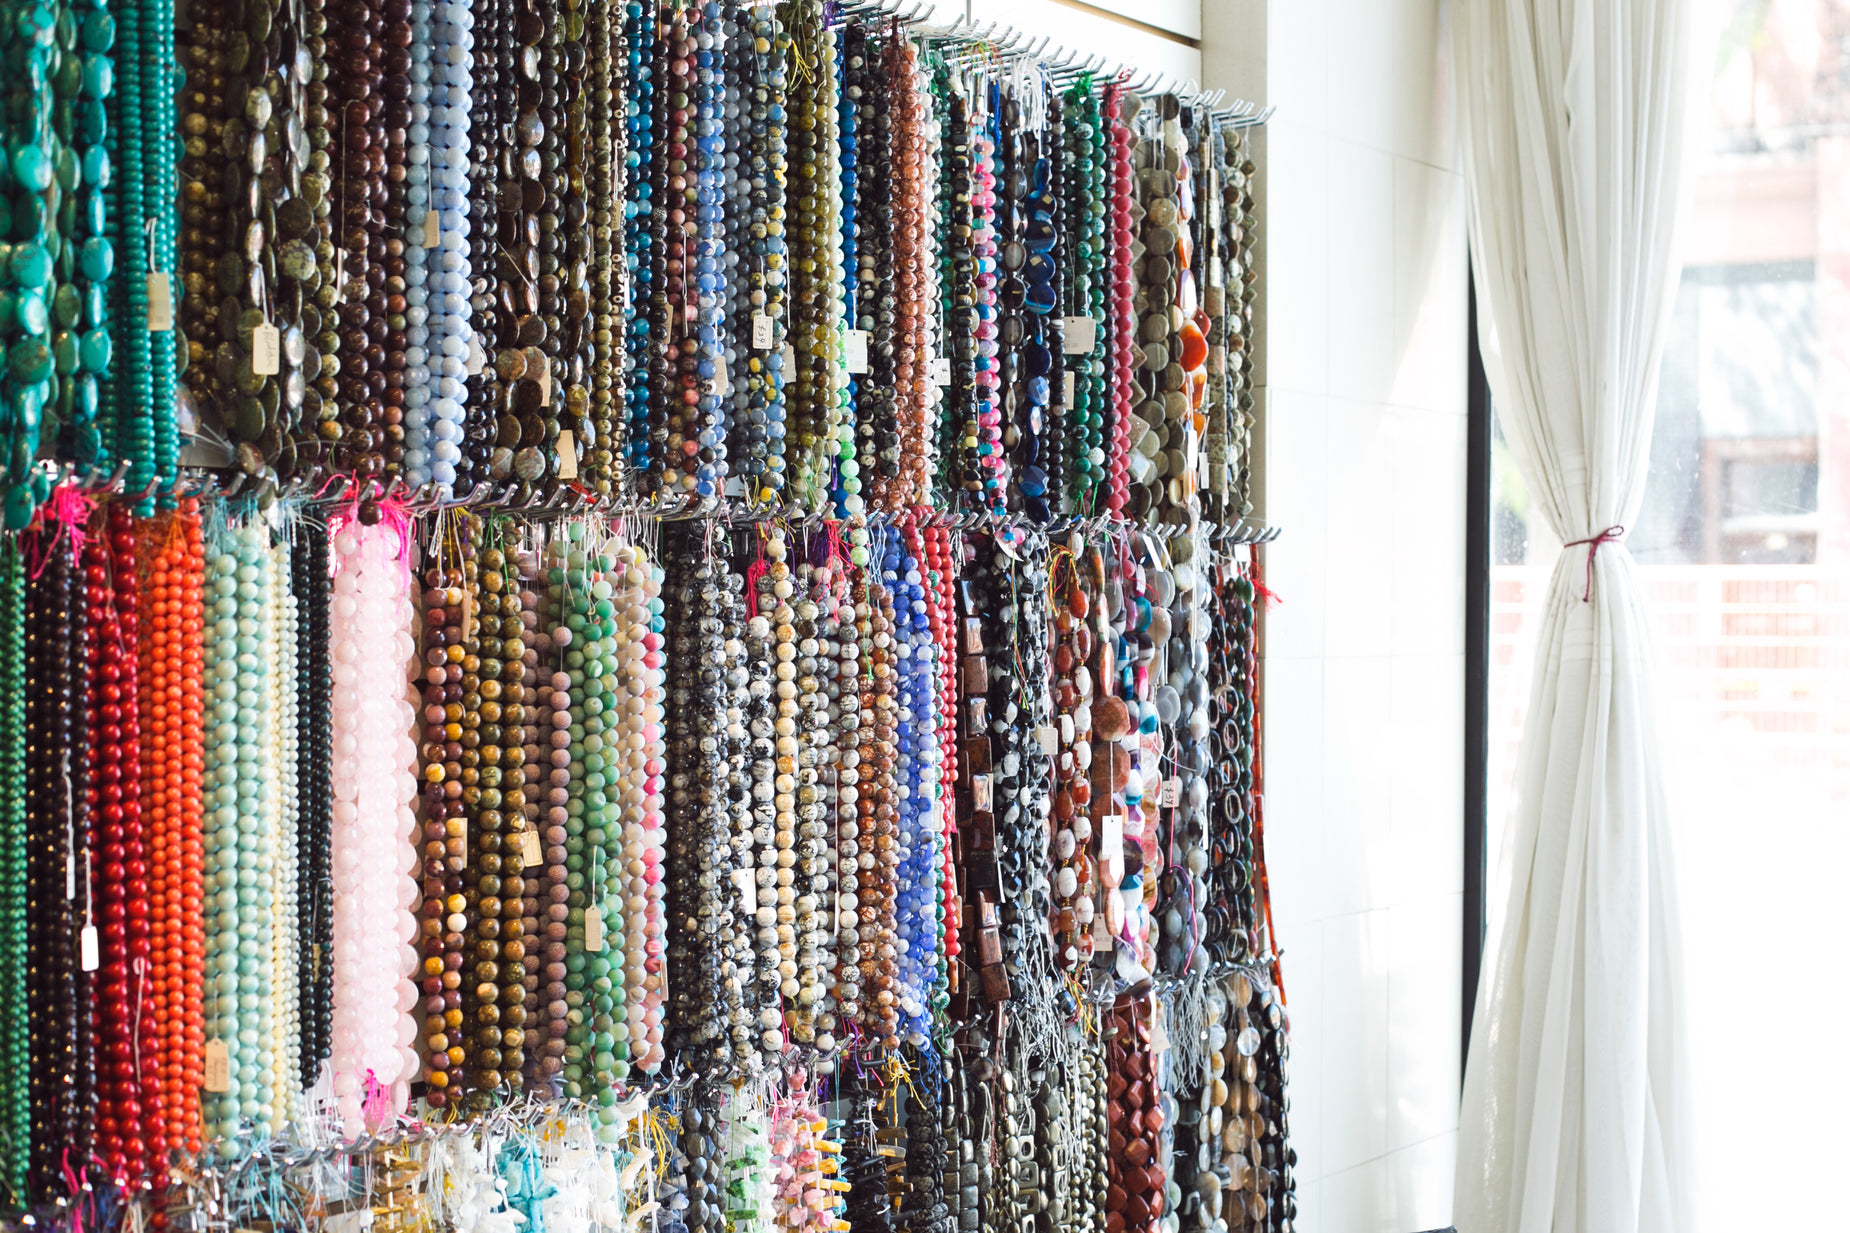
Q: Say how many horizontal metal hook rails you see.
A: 3